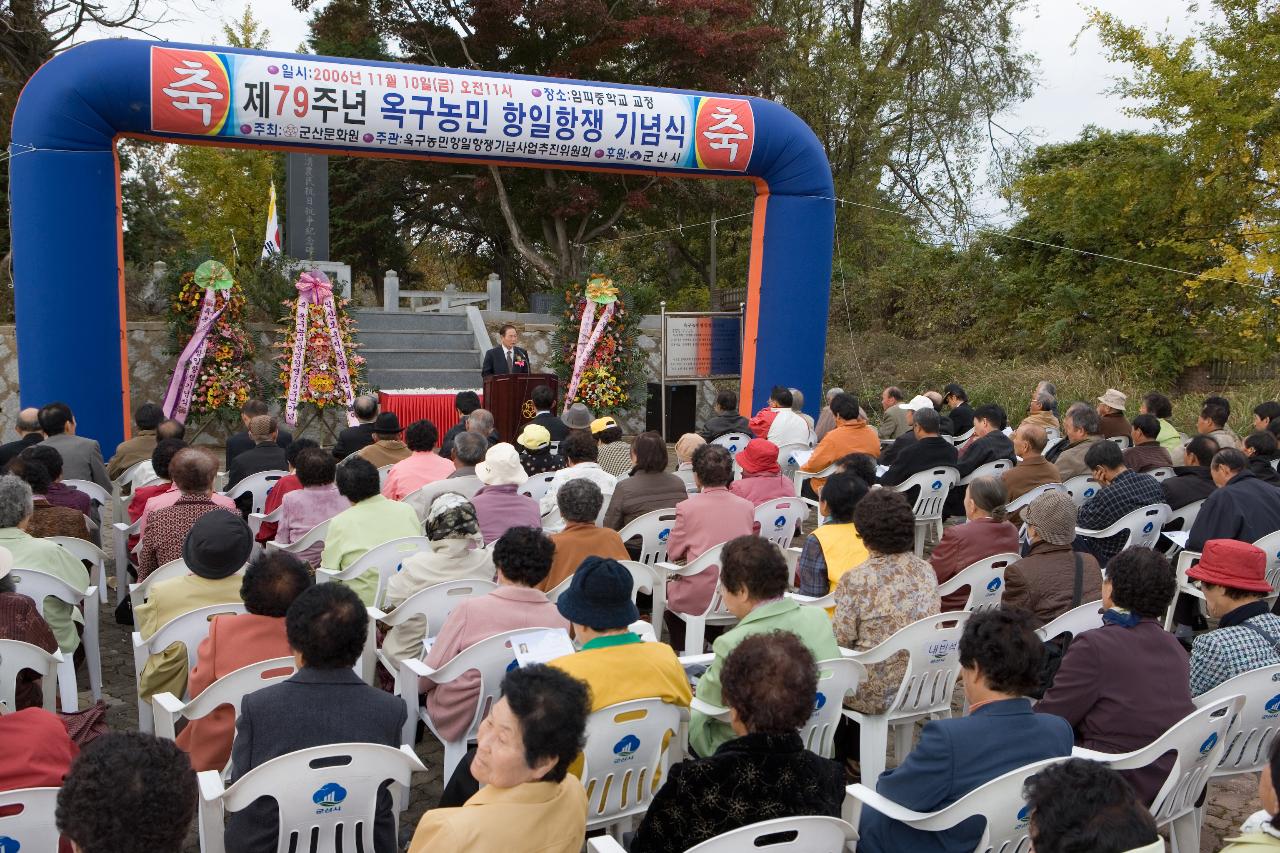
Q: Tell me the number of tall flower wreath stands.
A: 3